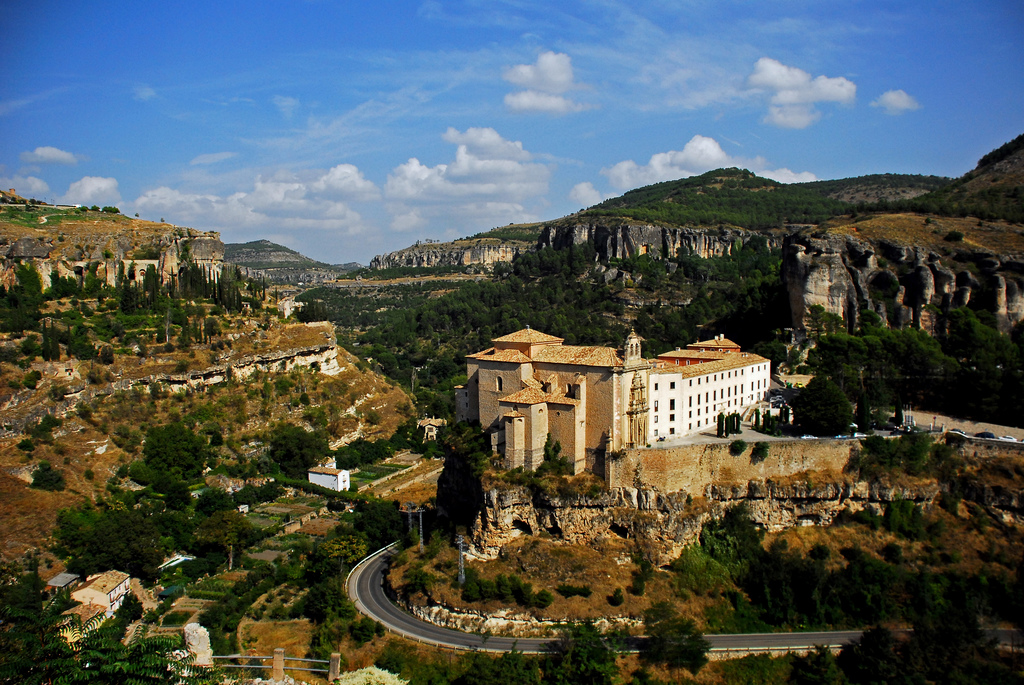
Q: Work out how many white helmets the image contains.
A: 0